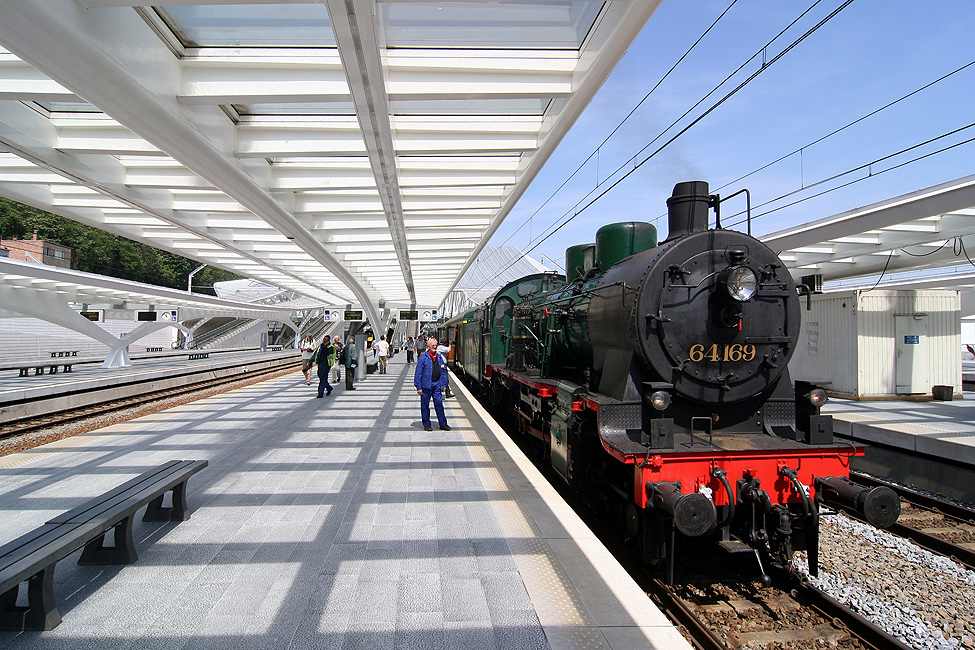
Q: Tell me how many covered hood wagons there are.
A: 0